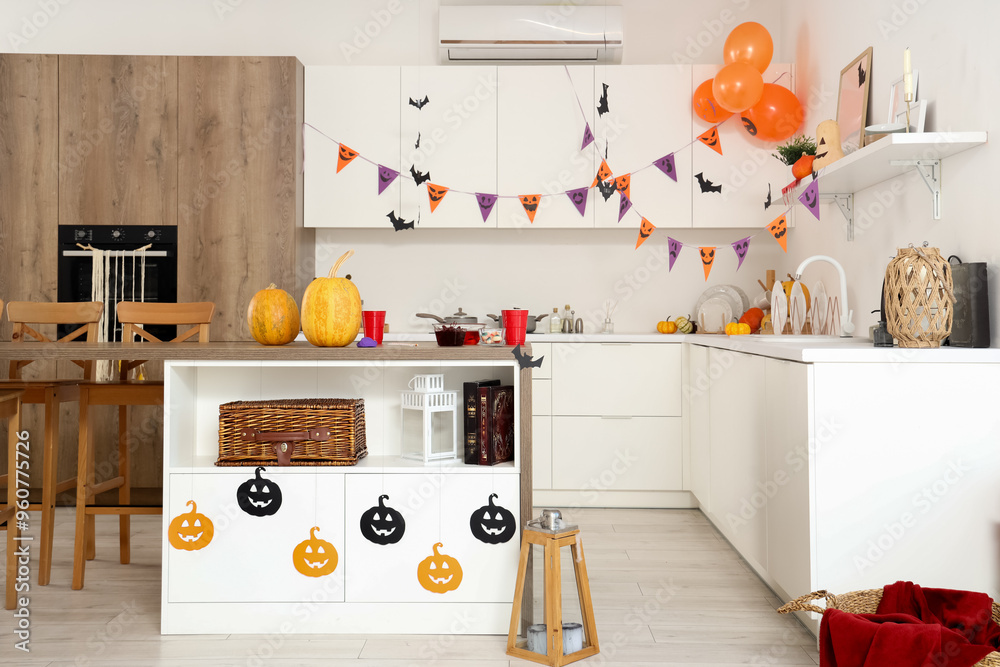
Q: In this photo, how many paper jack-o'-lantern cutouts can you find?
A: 6